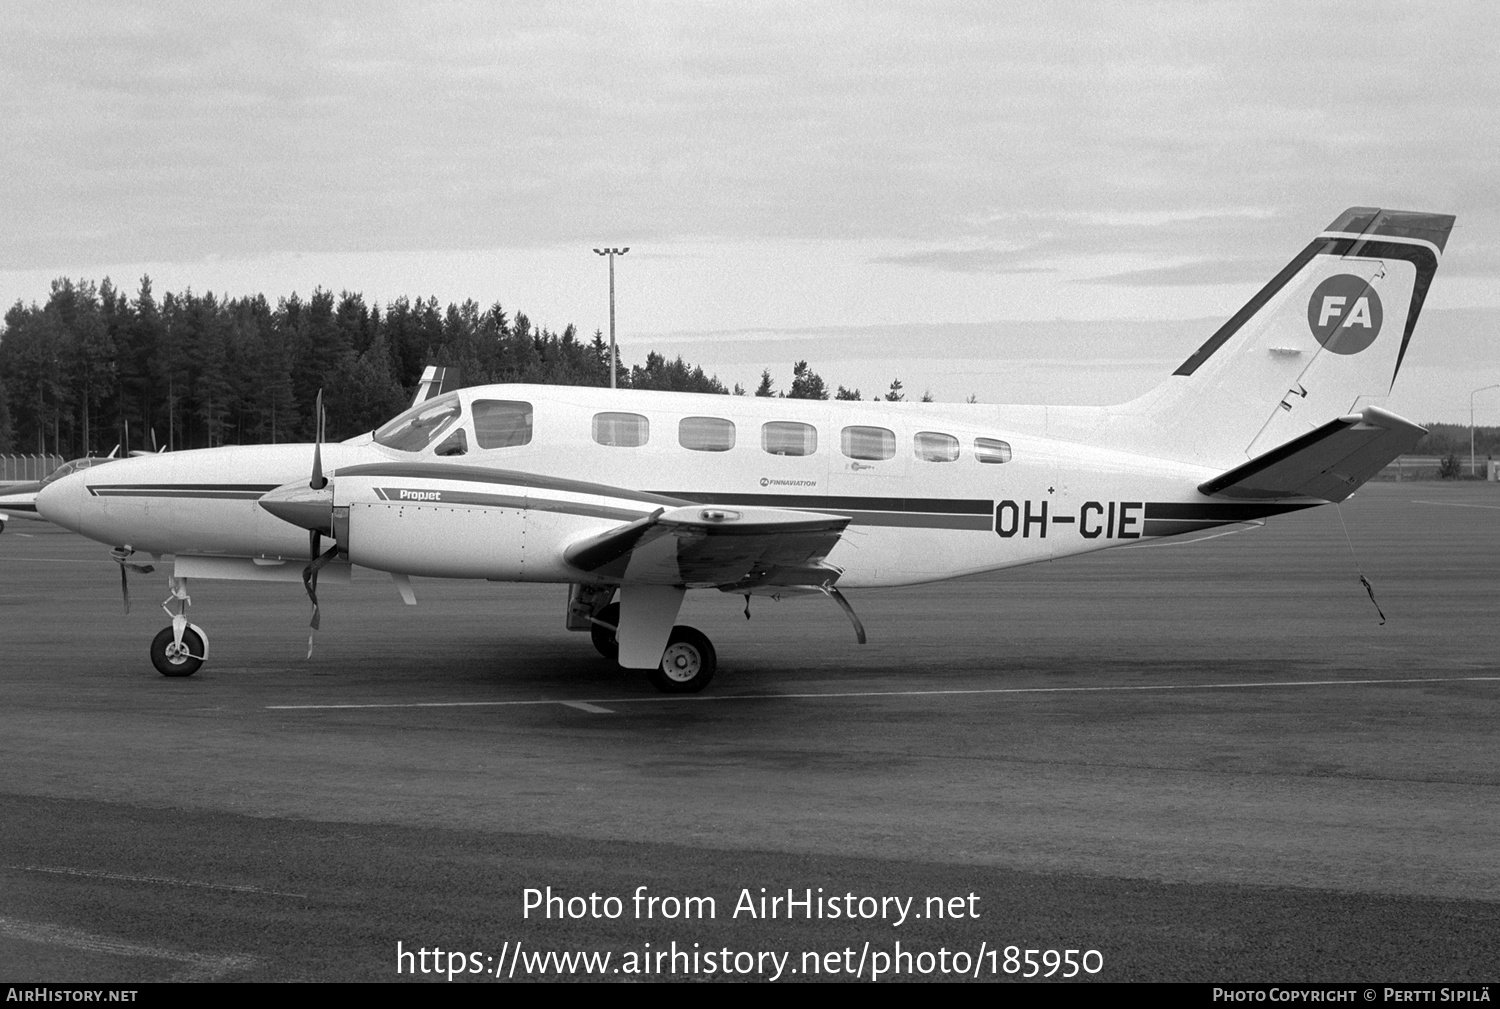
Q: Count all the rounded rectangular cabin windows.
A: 6